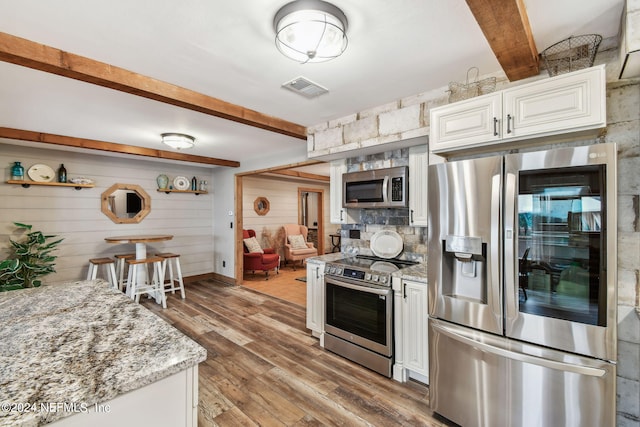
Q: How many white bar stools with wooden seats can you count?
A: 4